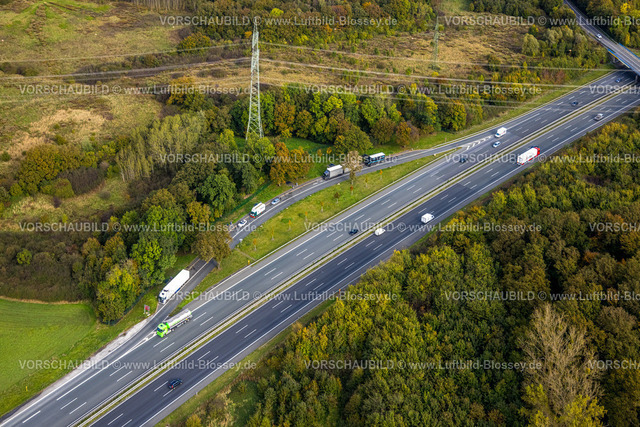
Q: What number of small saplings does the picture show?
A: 9